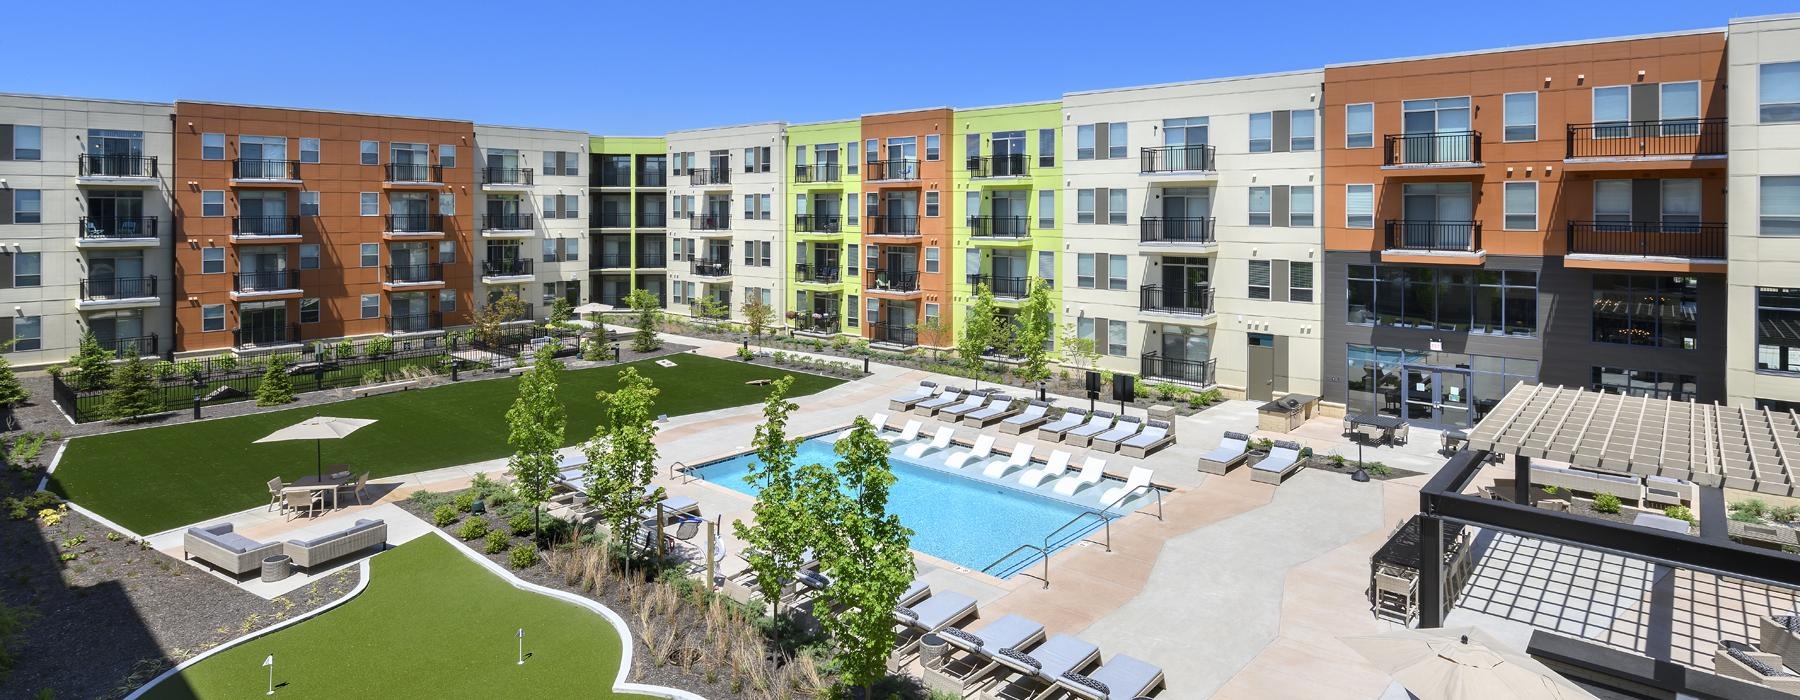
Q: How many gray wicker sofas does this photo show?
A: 2